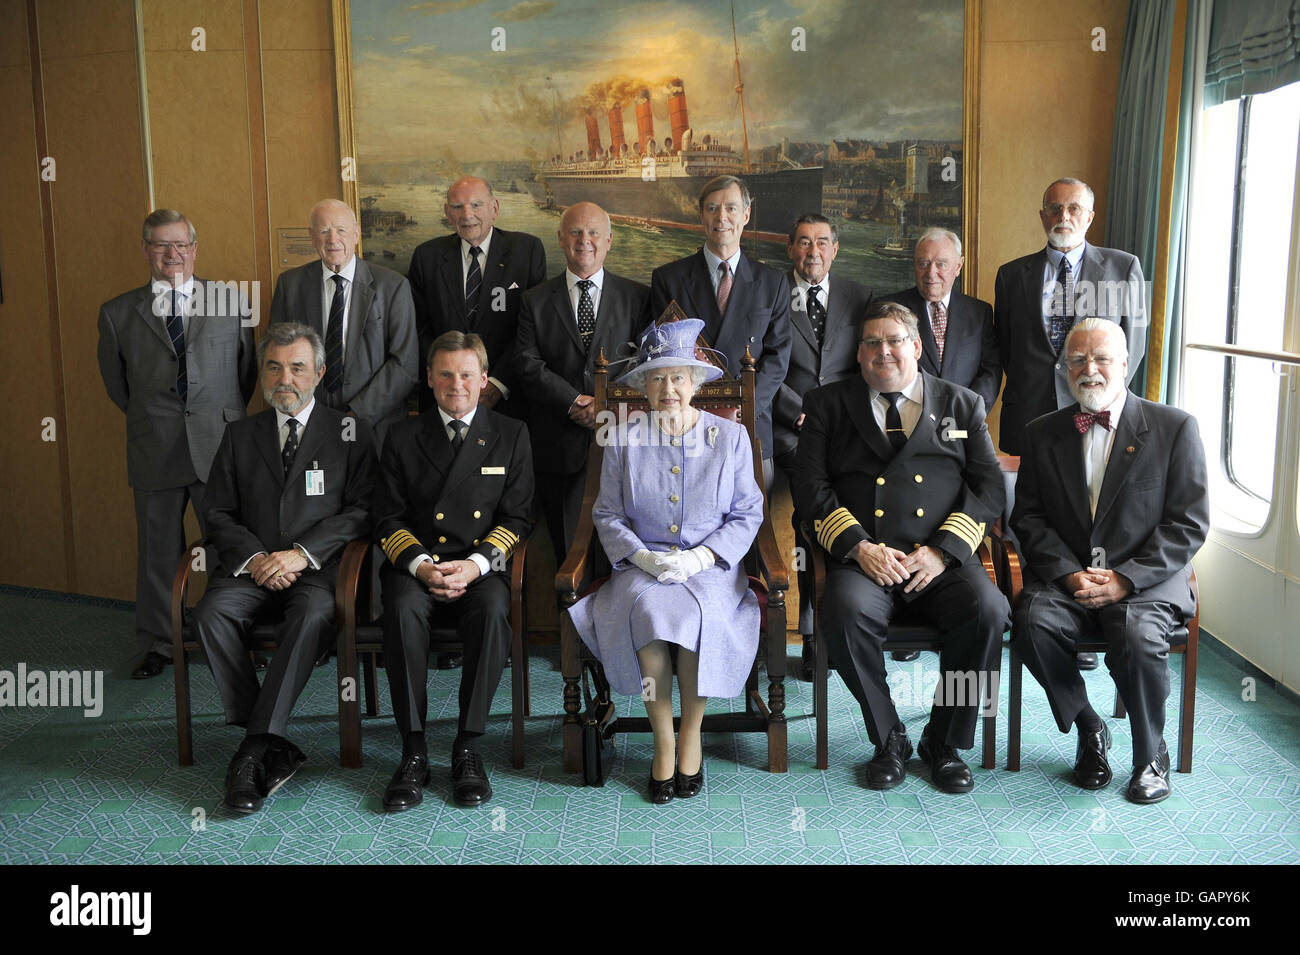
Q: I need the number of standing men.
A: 8